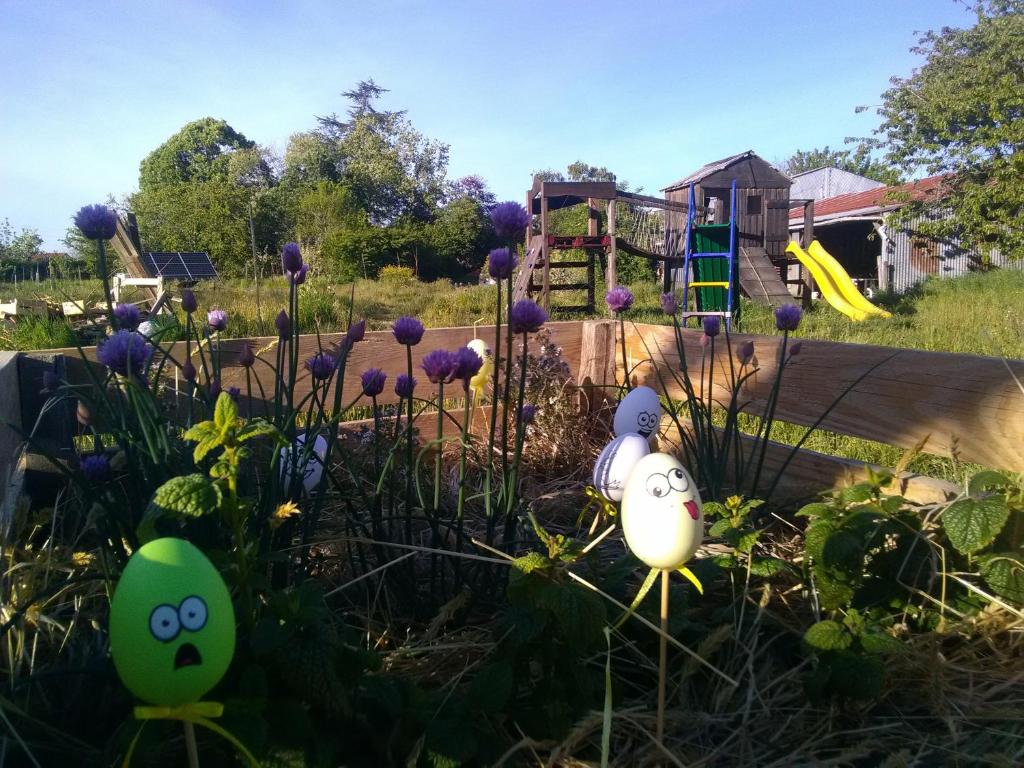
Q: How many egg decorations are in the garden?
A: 6